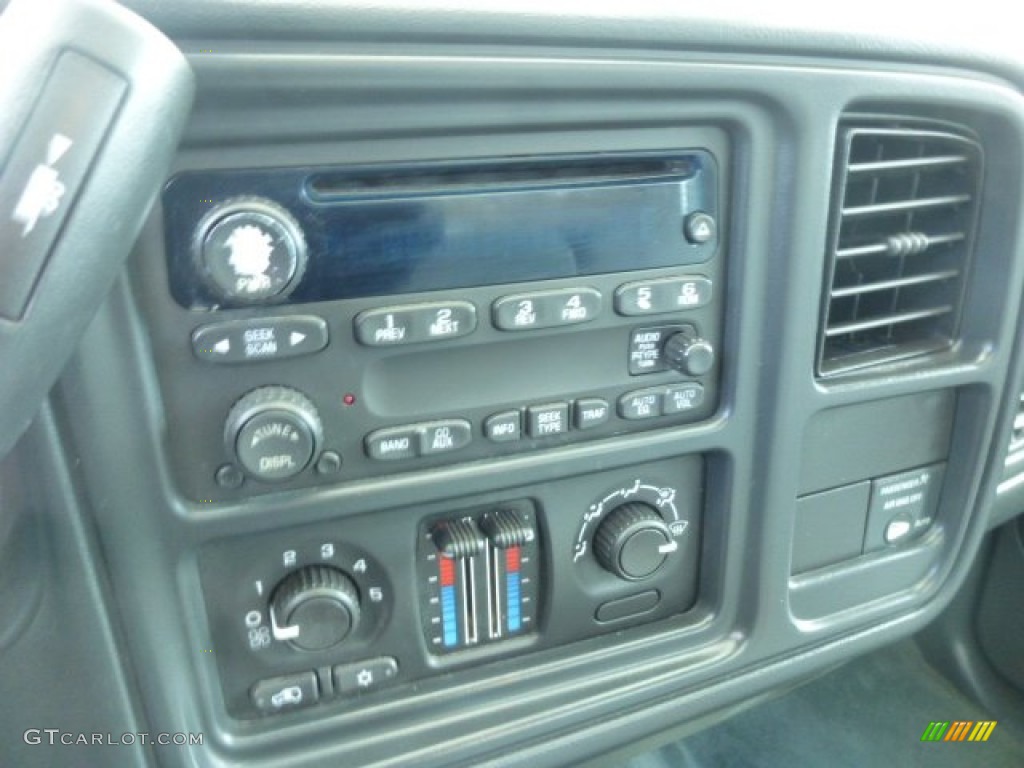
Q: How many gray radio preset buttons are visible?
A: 6